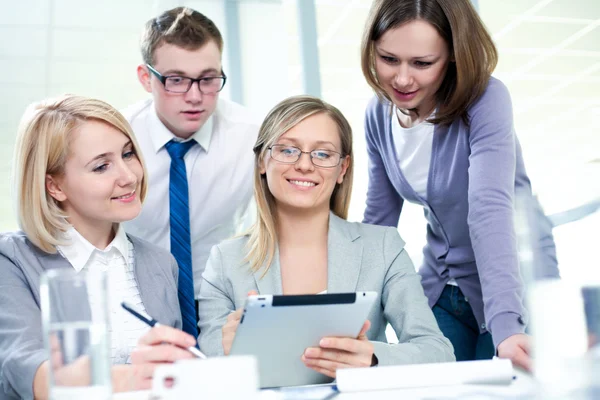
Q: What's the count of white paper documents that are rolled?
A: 1